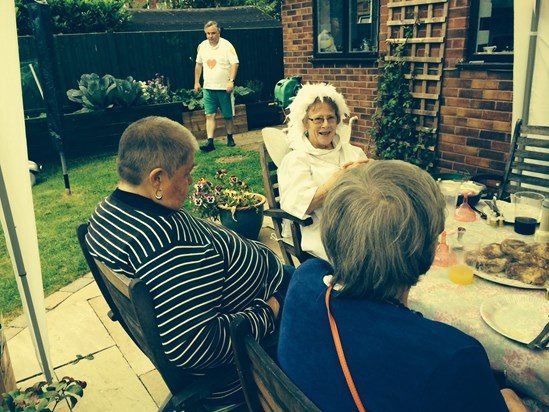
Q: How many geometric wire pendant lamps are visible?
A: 0